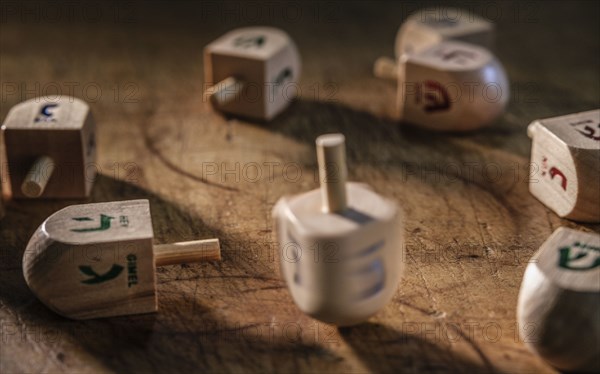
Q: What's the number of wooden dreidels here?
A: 8